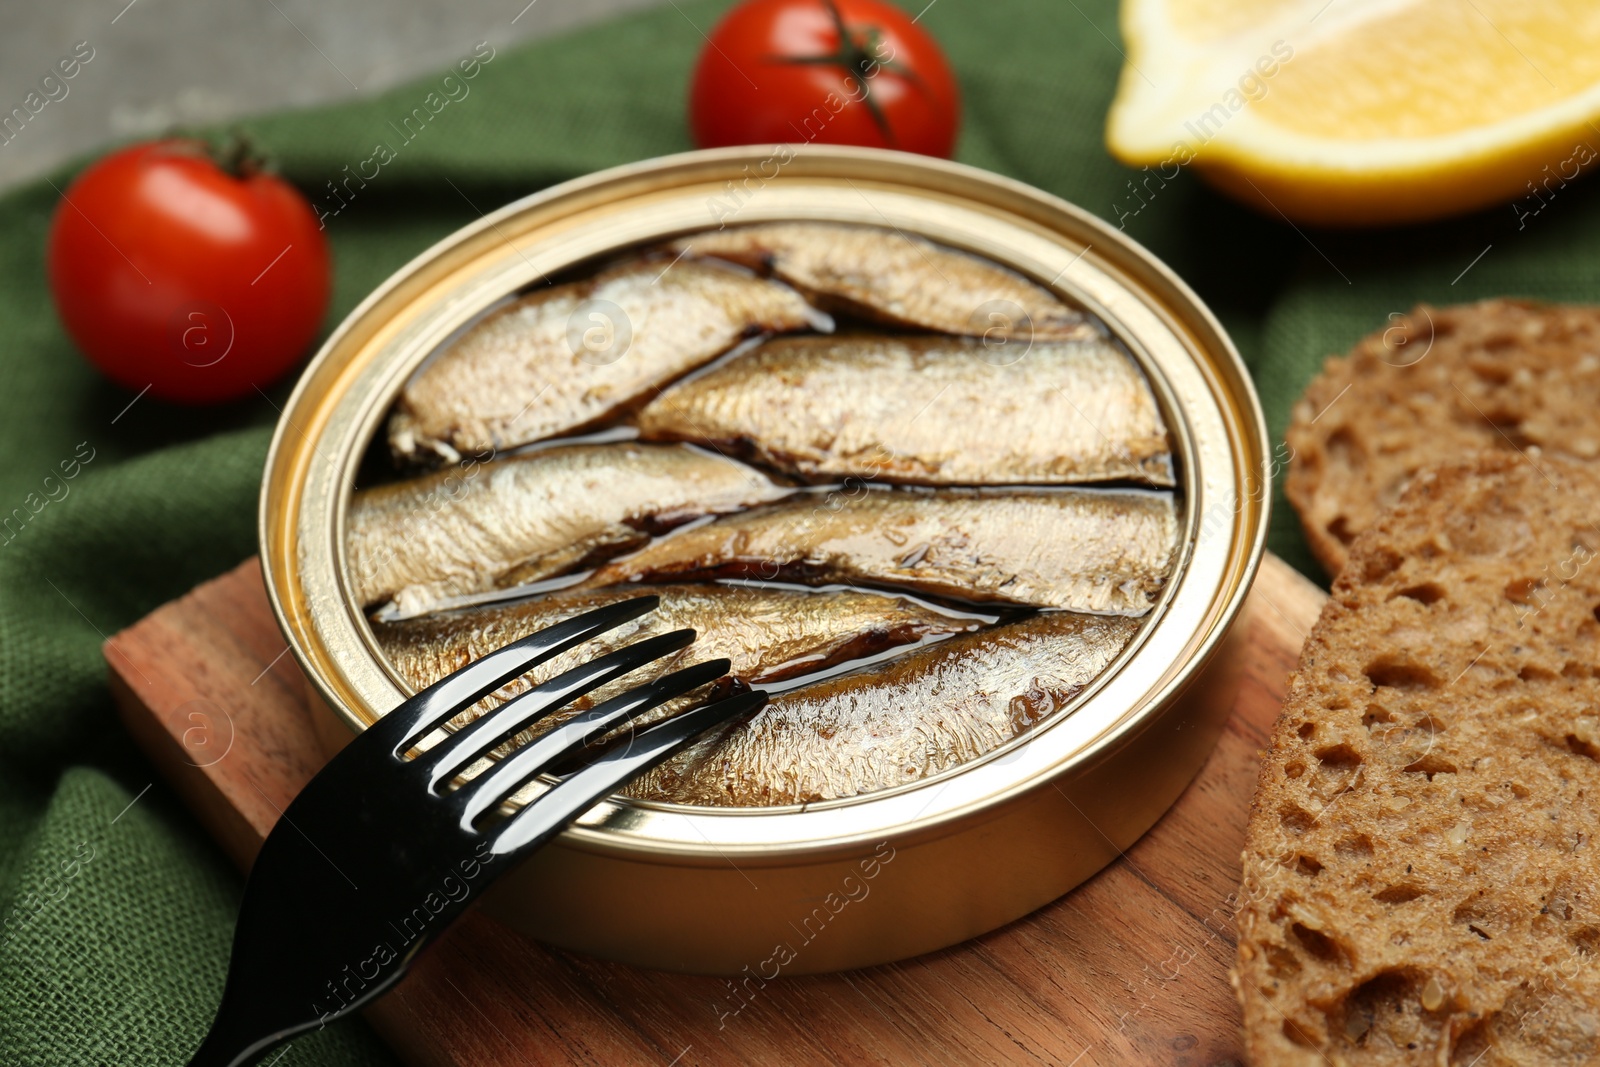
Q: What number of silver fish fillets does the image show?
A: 7